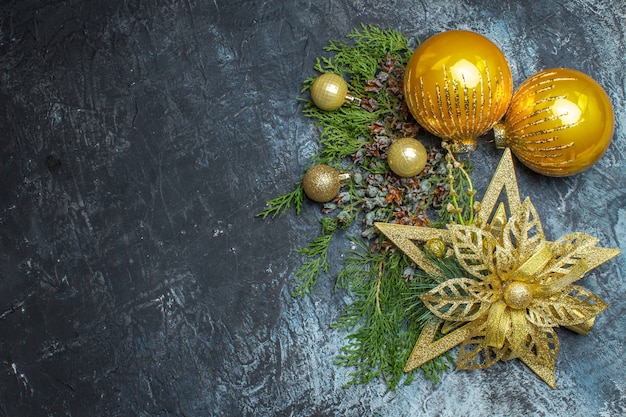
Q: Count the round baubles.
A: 5